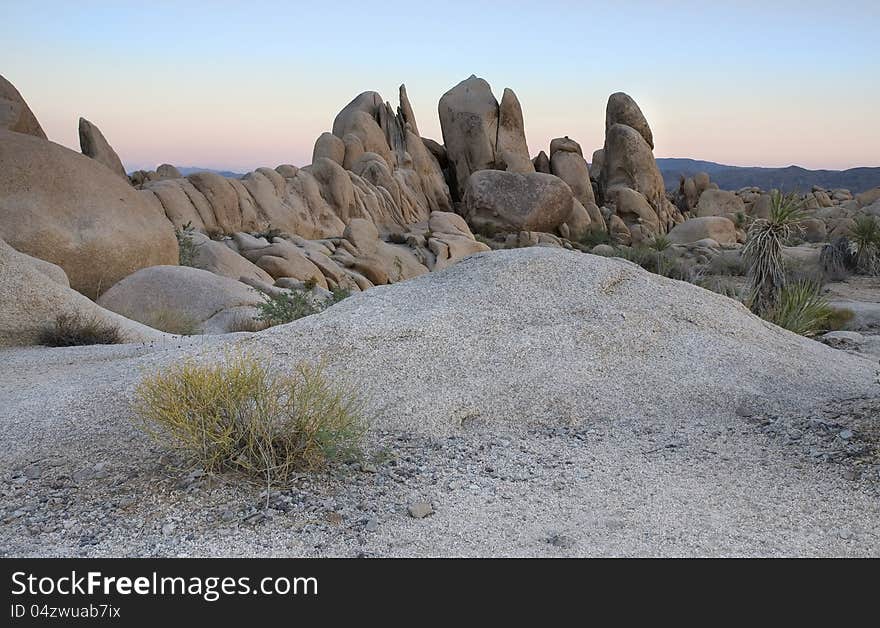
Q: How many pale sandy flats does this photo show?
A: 1